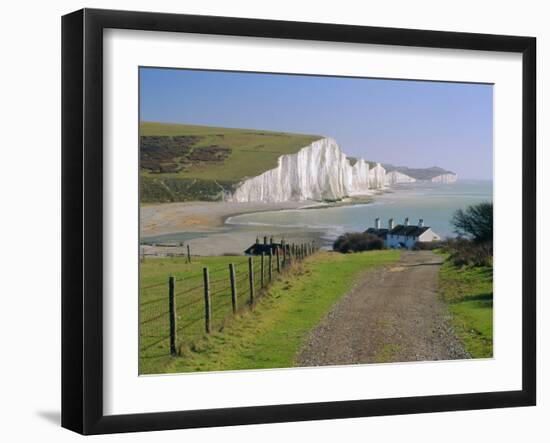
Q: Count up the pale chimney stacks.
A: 4